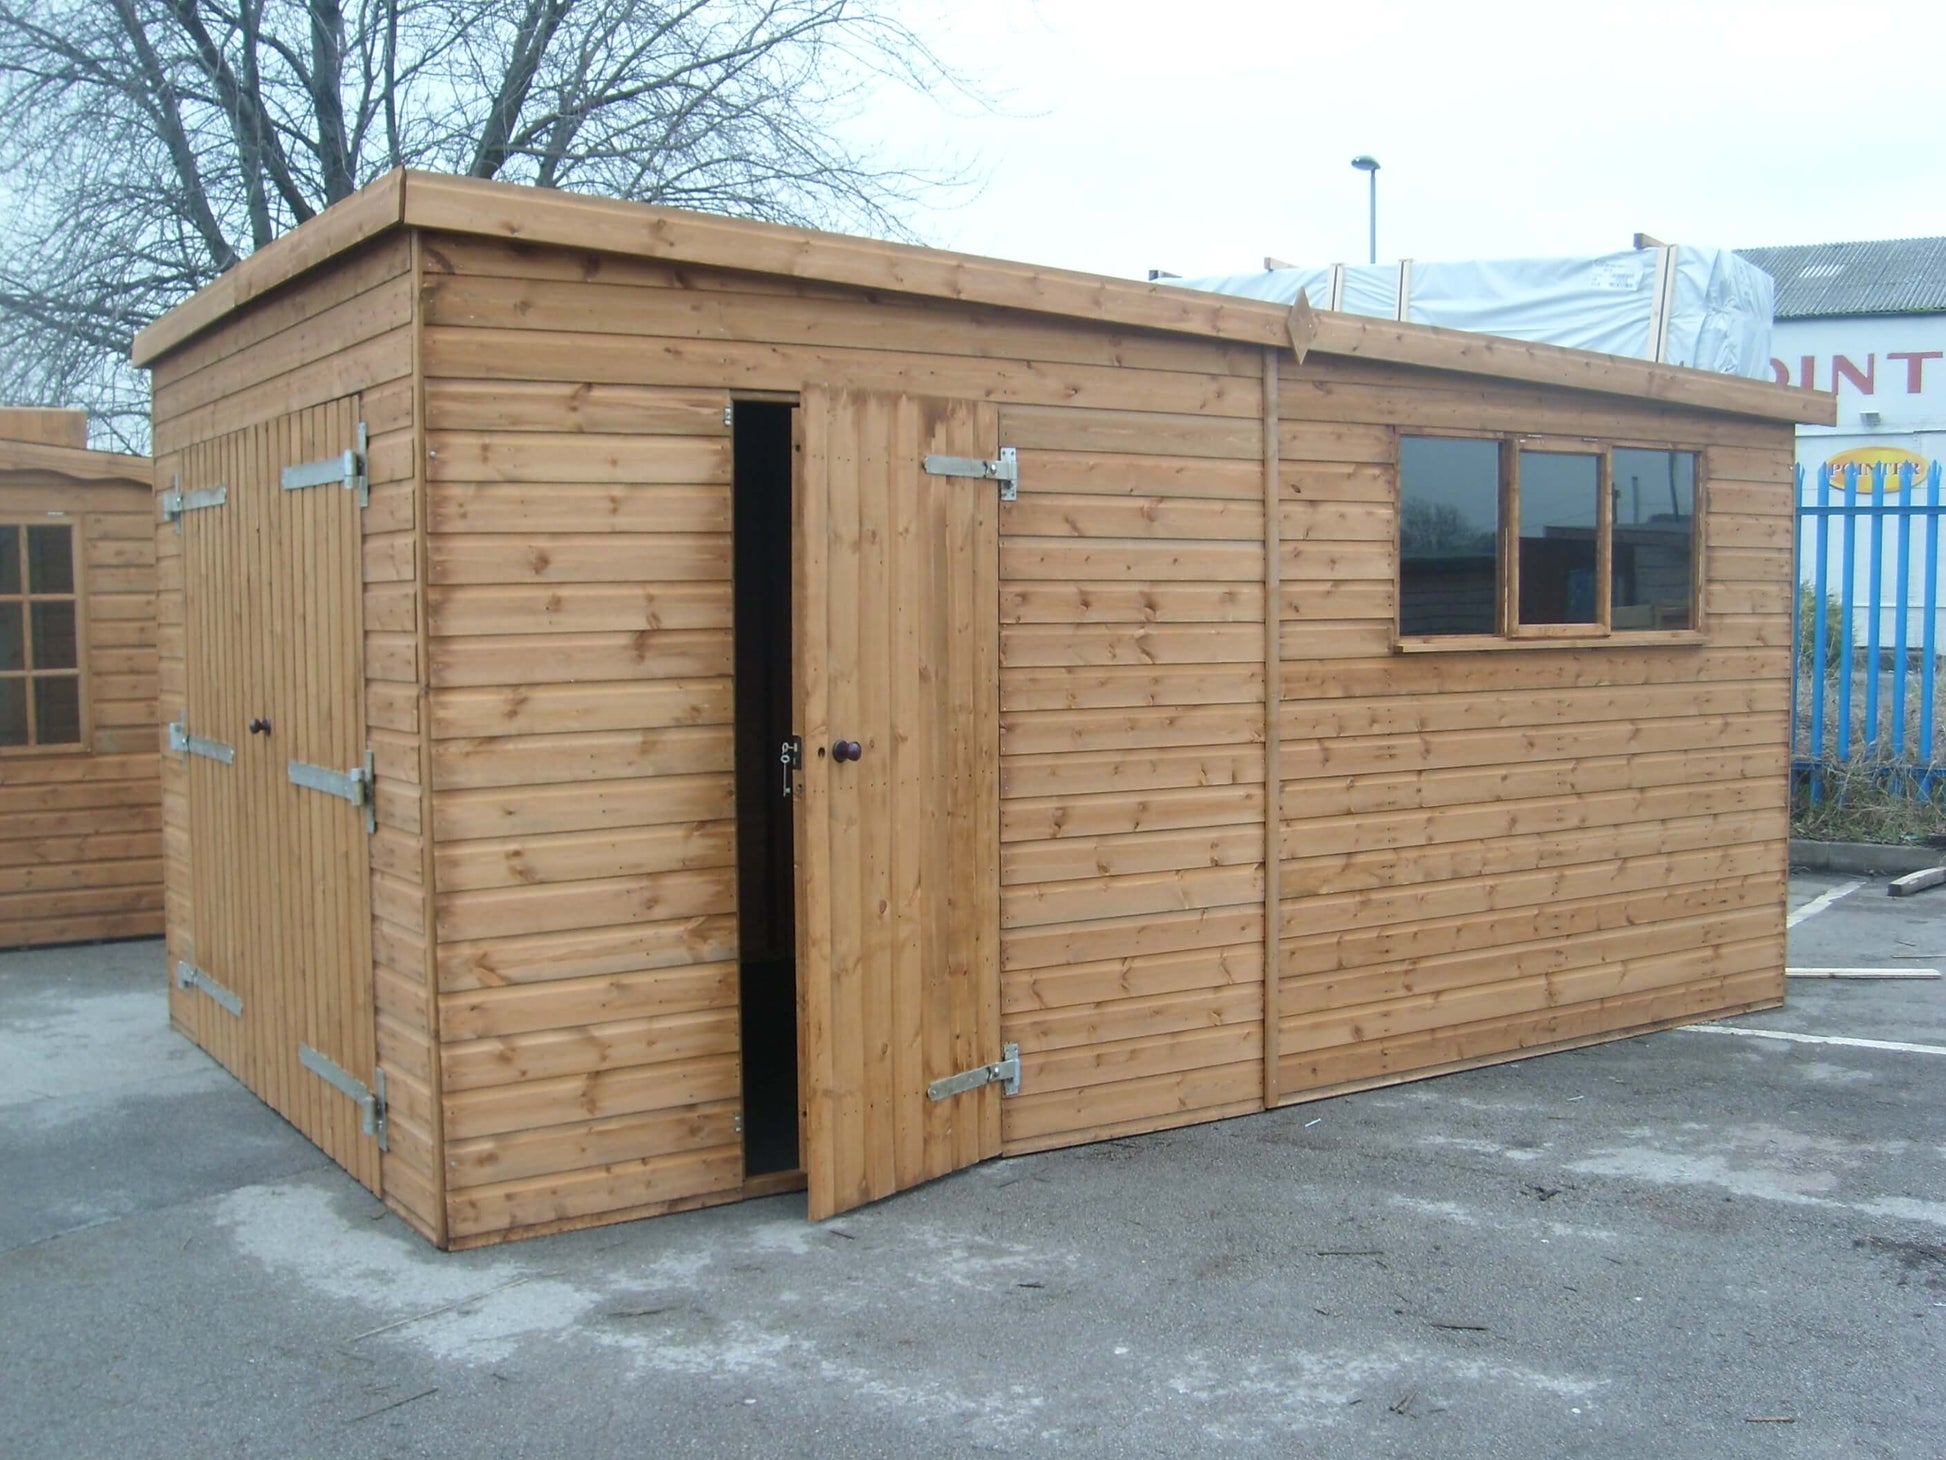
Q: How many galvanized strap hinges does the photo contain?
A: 8